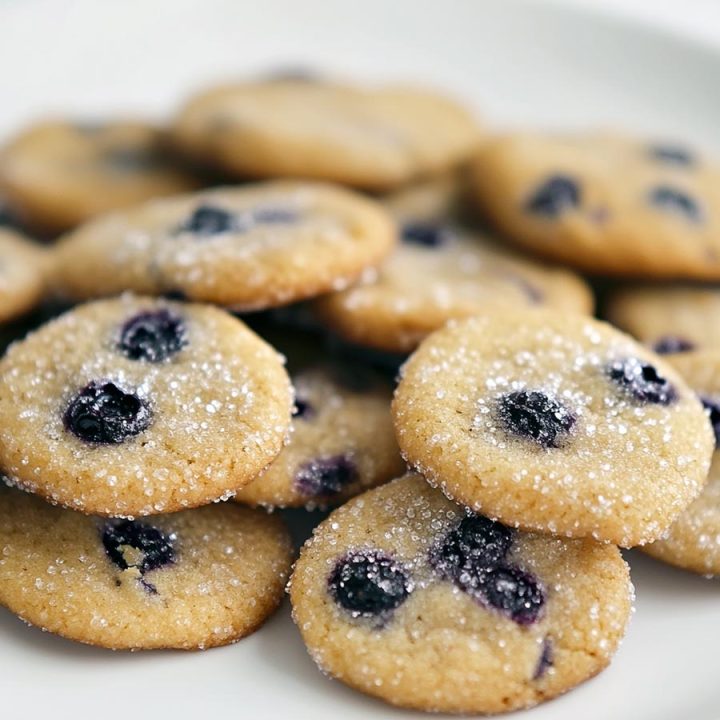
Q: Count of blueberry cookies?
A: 14